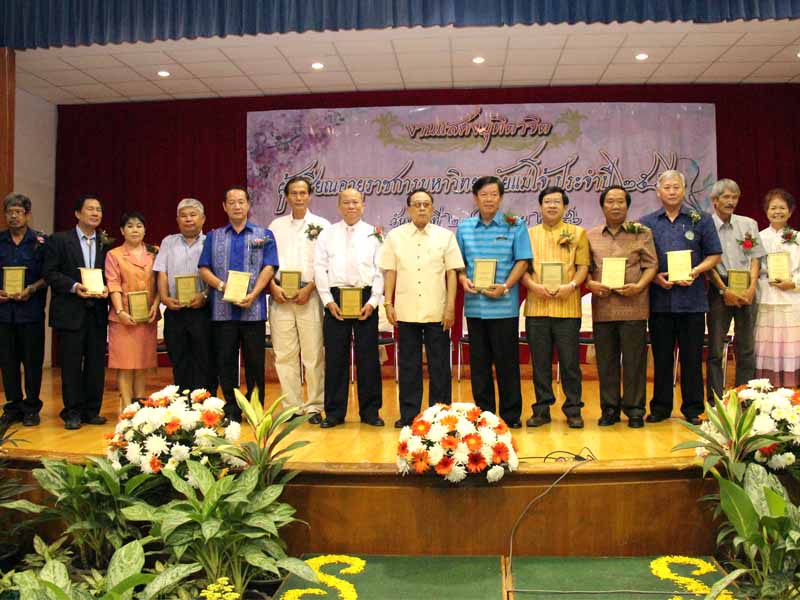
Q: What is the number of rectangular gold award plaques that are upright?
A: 13